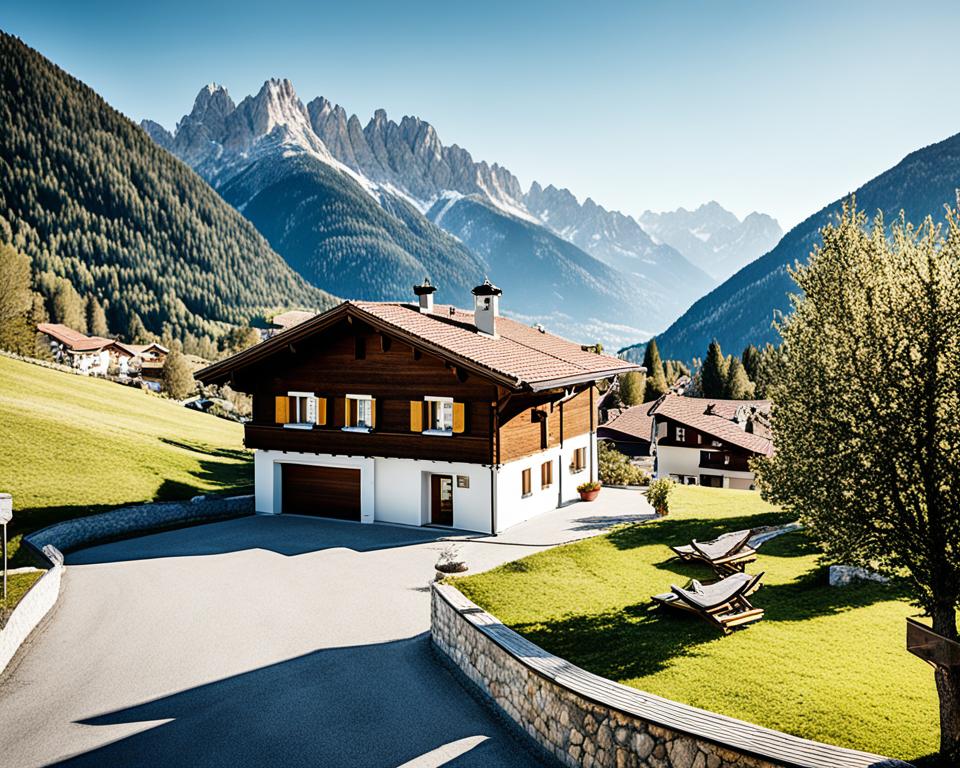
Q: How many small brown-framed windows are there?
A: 3